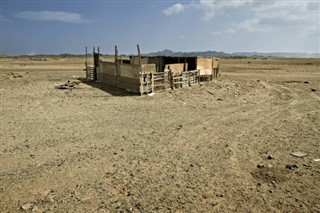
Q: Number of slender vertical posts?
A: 5